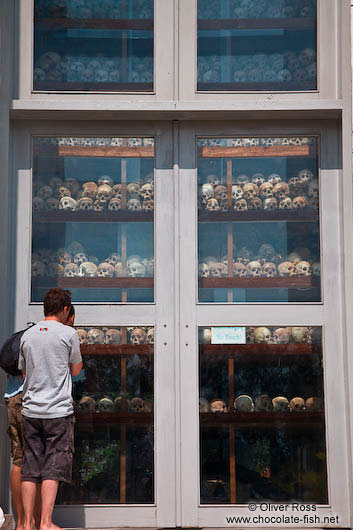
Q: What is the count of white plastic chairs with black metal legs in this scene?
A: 0